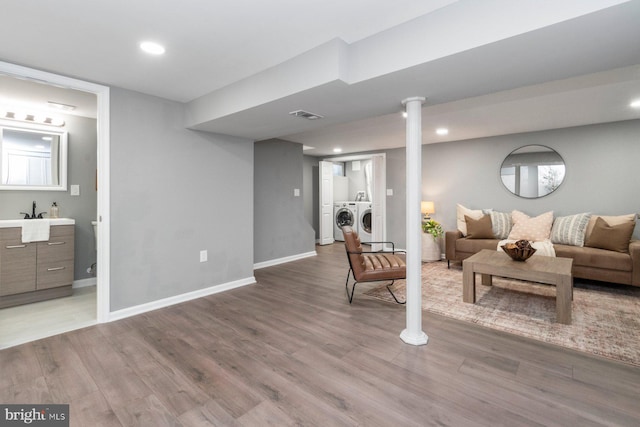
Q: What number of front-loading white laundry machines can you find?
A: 2